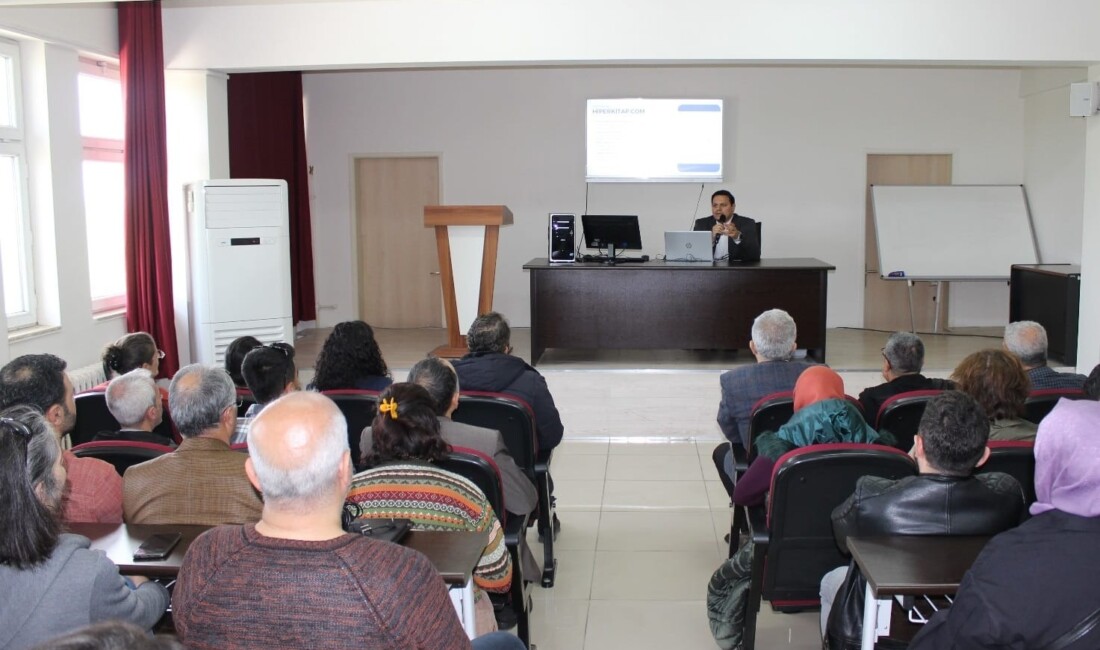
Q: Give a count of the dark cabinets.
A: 1